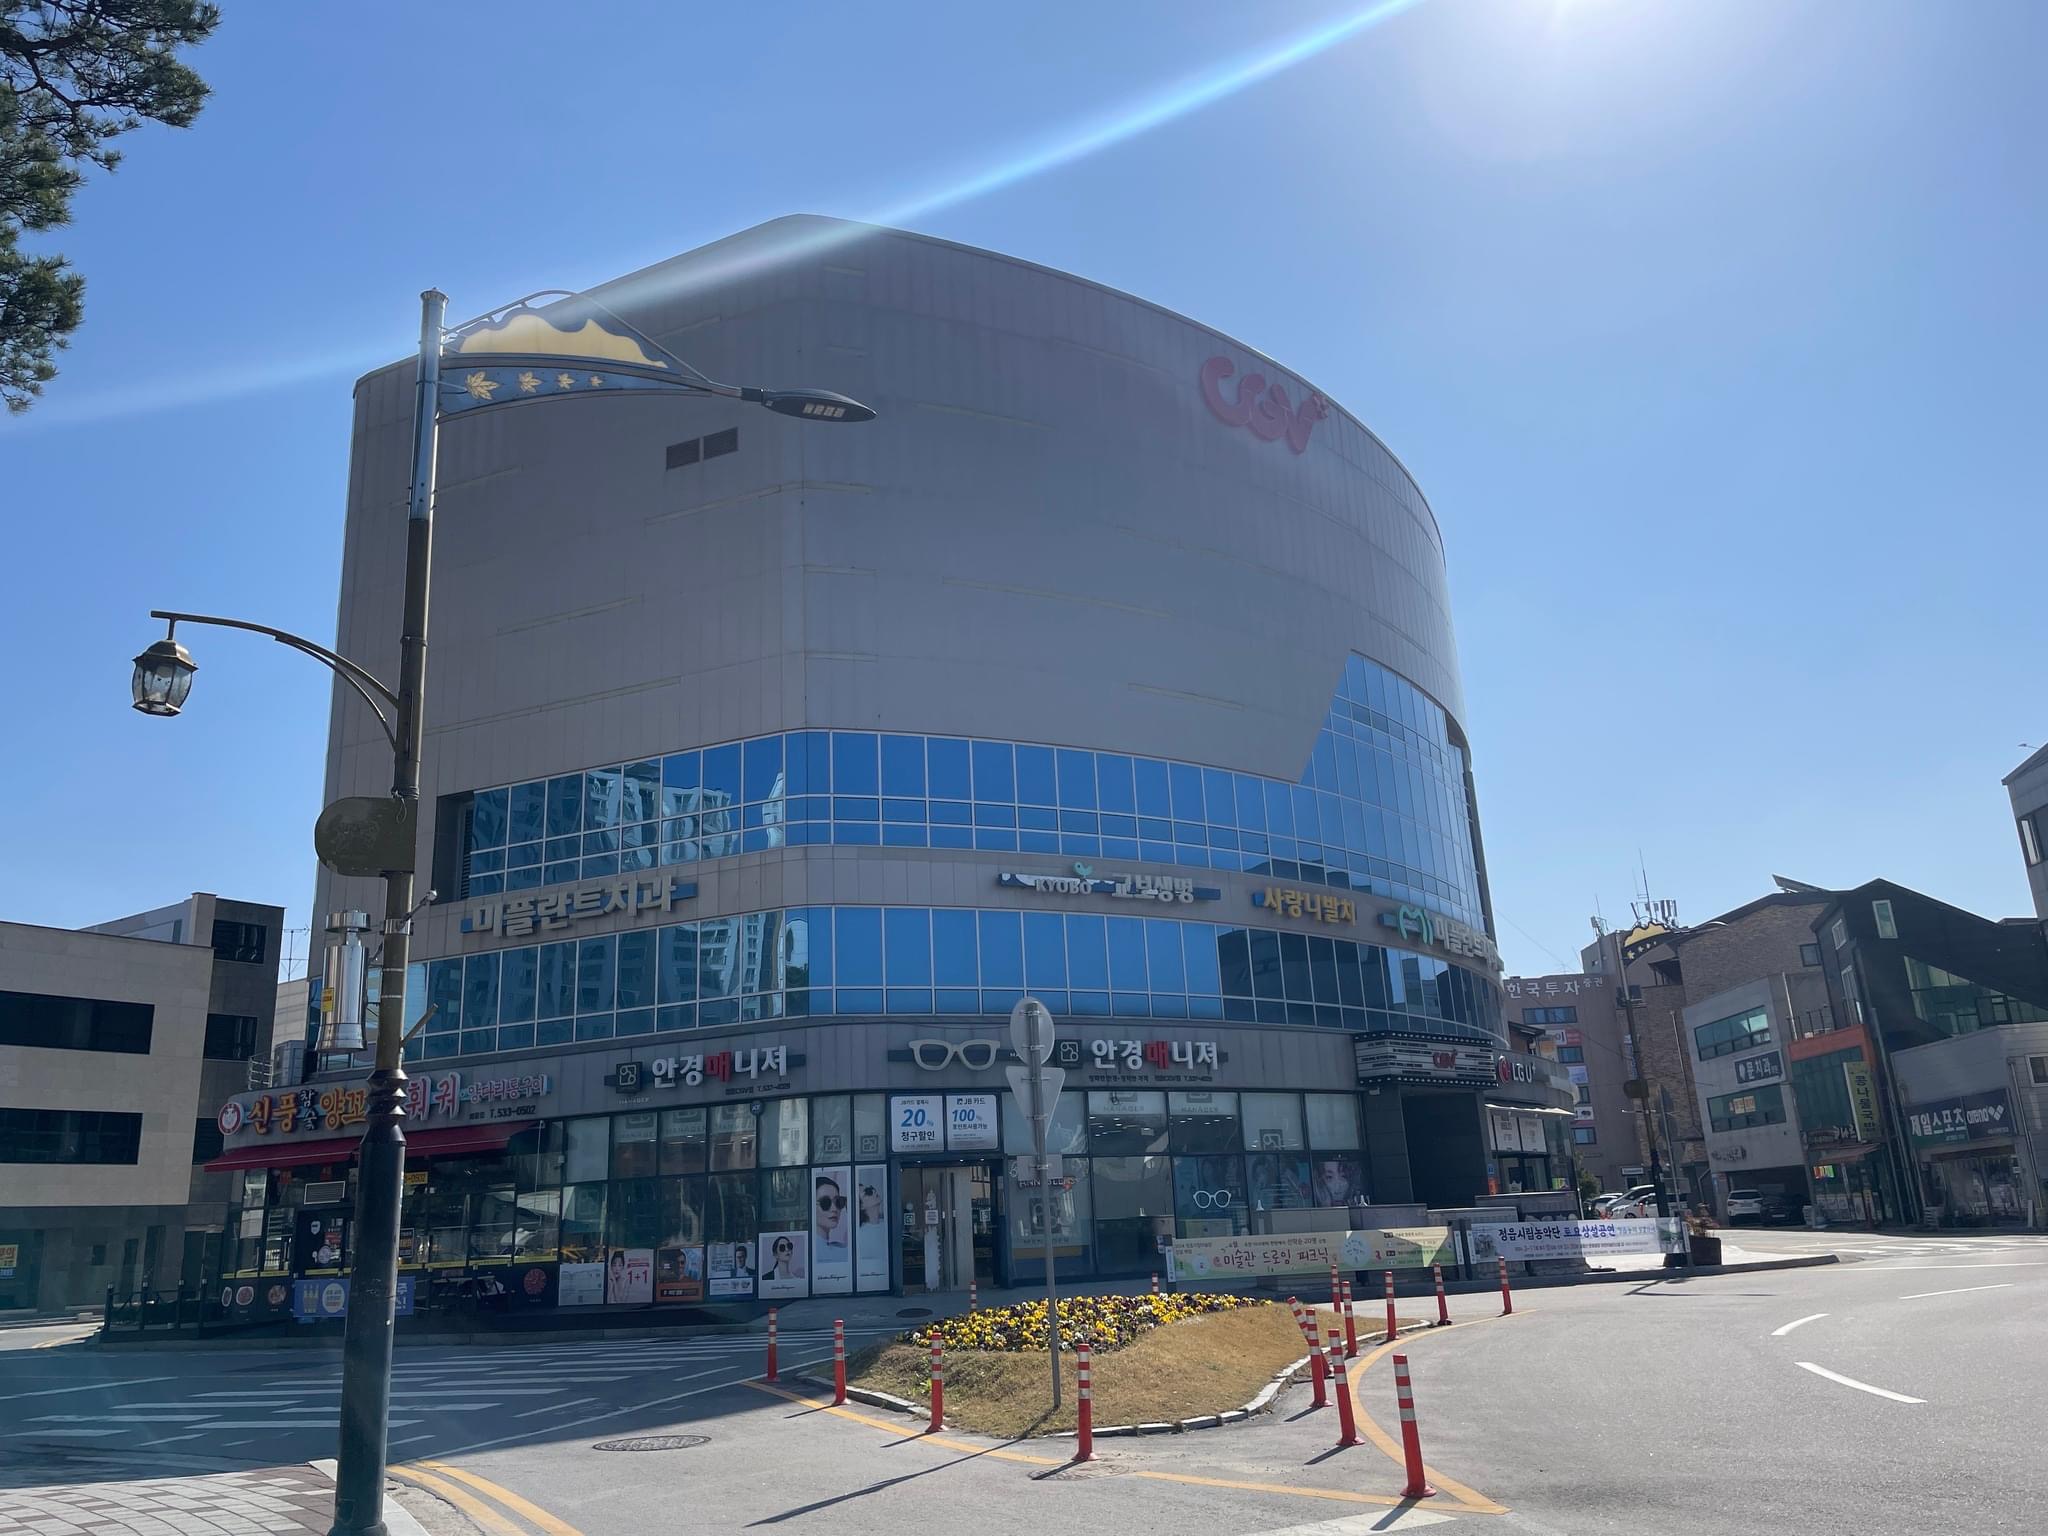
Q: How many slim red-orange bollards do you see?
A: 15